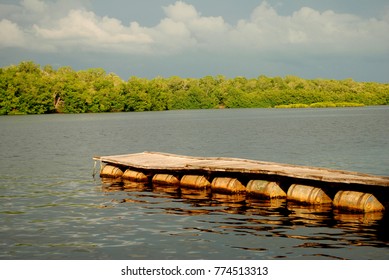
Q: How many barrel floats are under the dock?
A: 8